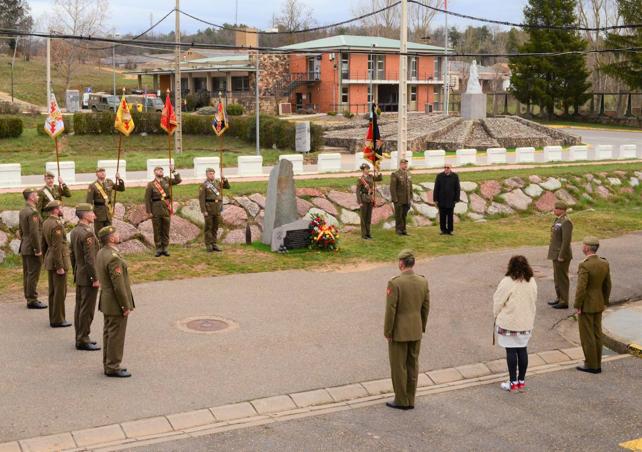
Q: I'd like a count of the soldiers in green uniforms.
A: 13